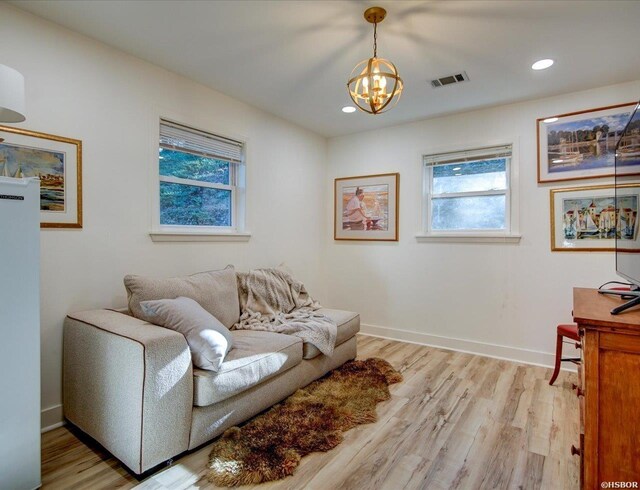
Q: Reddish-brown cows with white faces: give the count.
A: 0